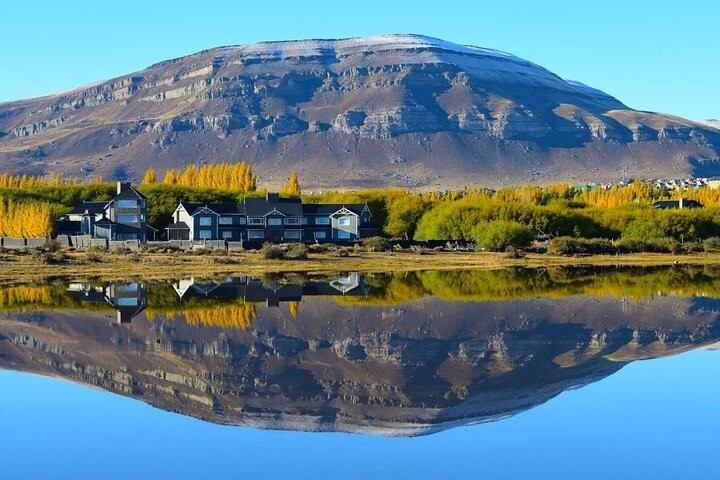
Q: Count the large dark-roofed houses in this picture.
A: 2